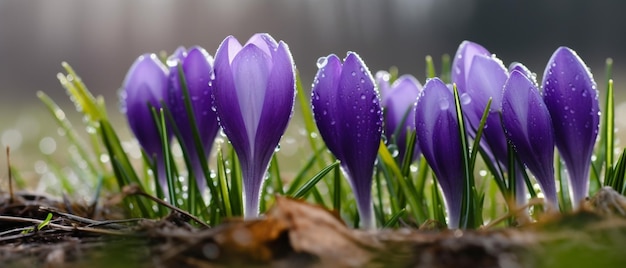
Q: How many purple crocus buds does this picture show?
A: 9